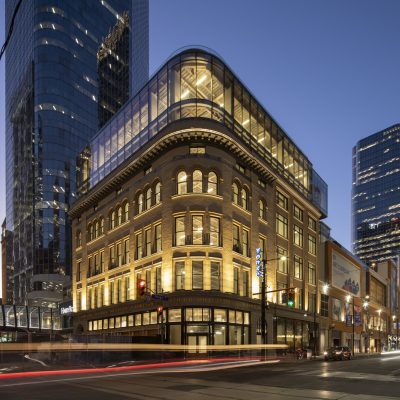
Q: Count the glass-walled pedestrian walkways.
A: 1